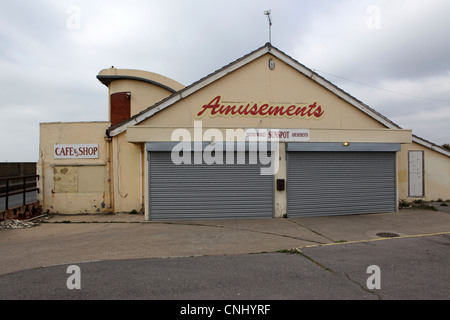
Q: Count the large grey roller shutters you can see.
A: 2